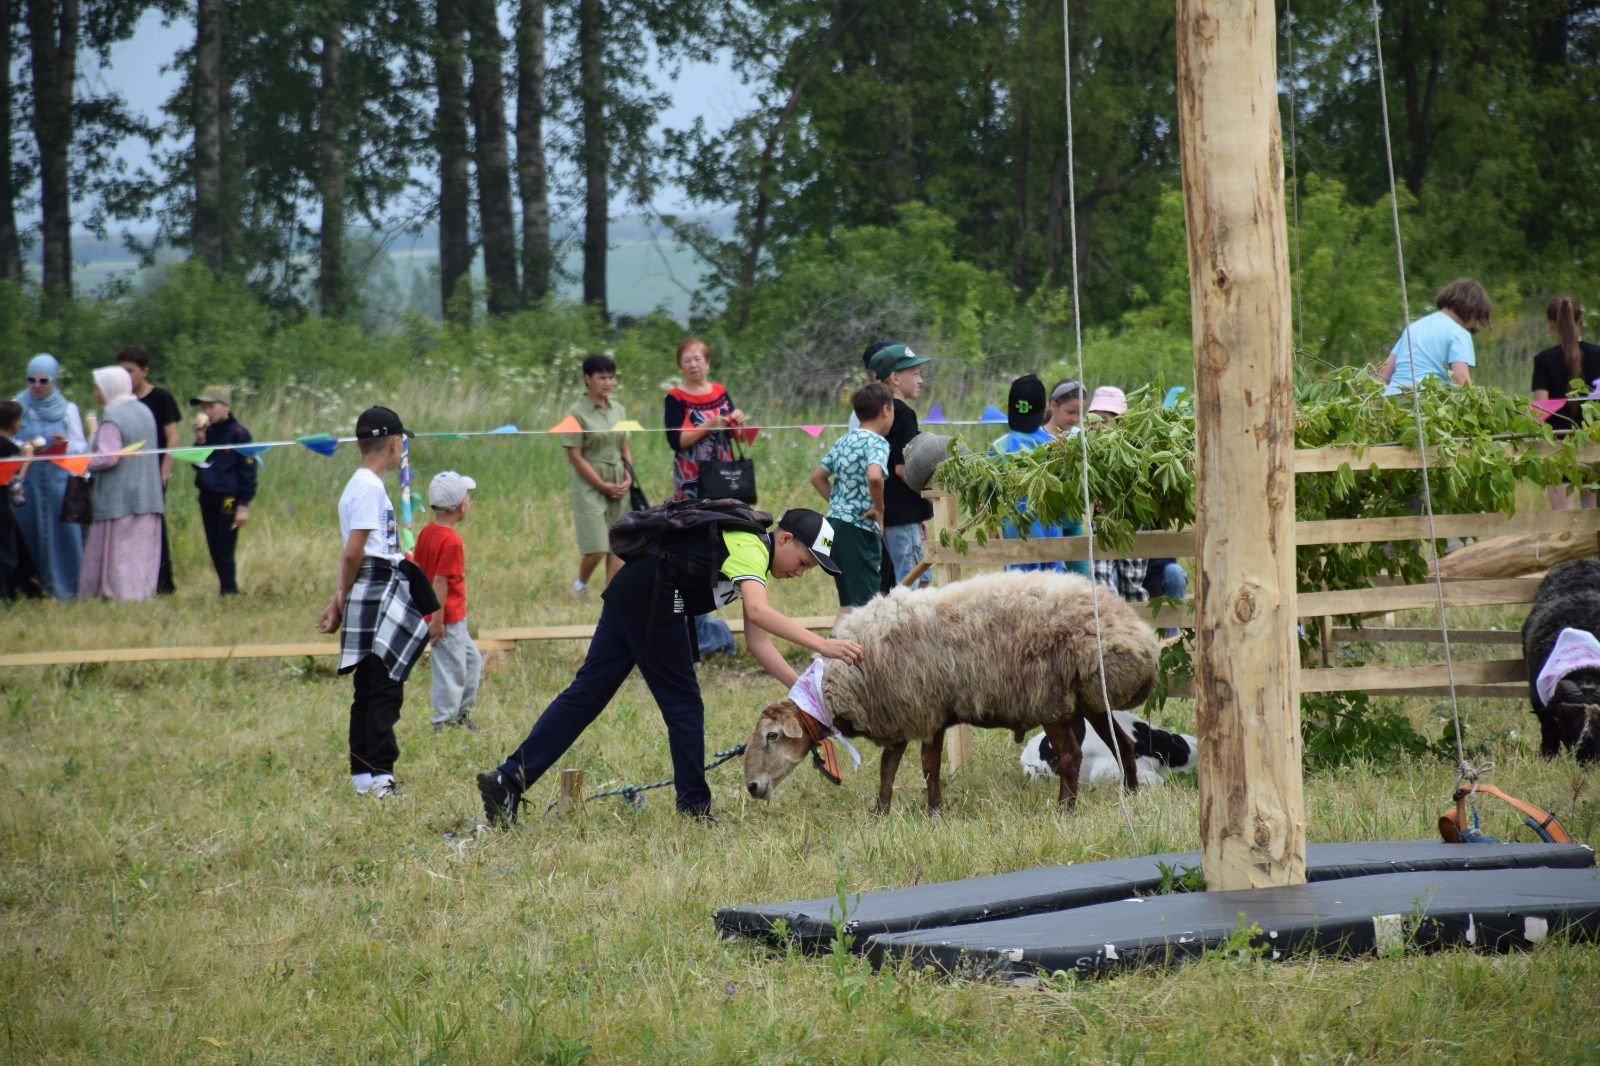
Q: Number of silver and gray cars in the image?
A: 0